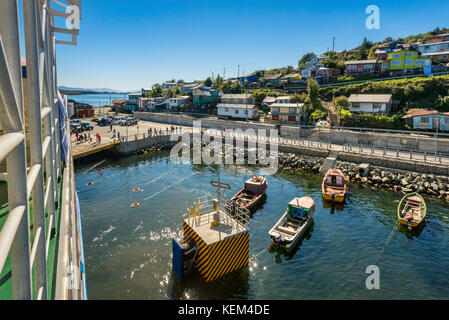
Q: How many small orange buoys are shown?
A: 3